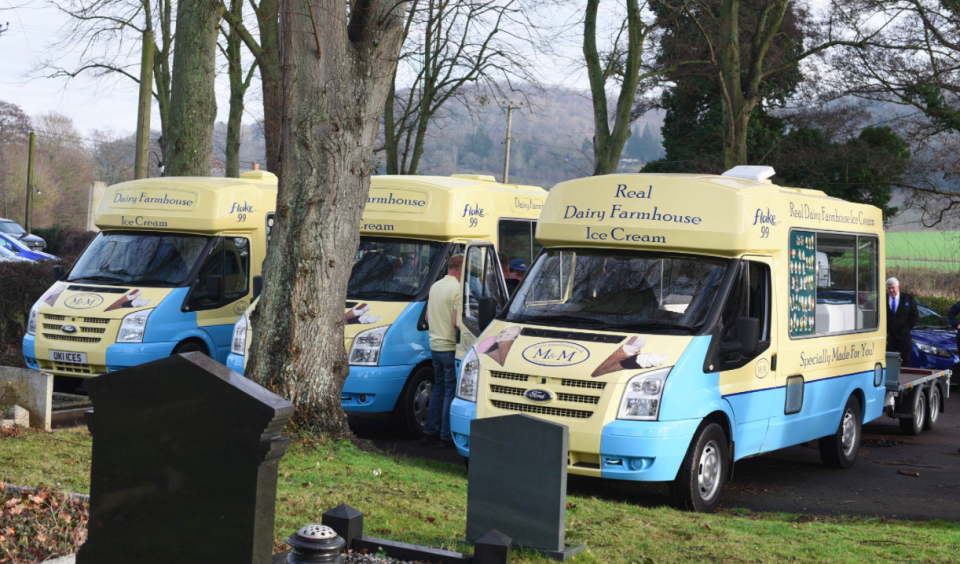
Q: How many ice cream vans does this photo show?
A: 3